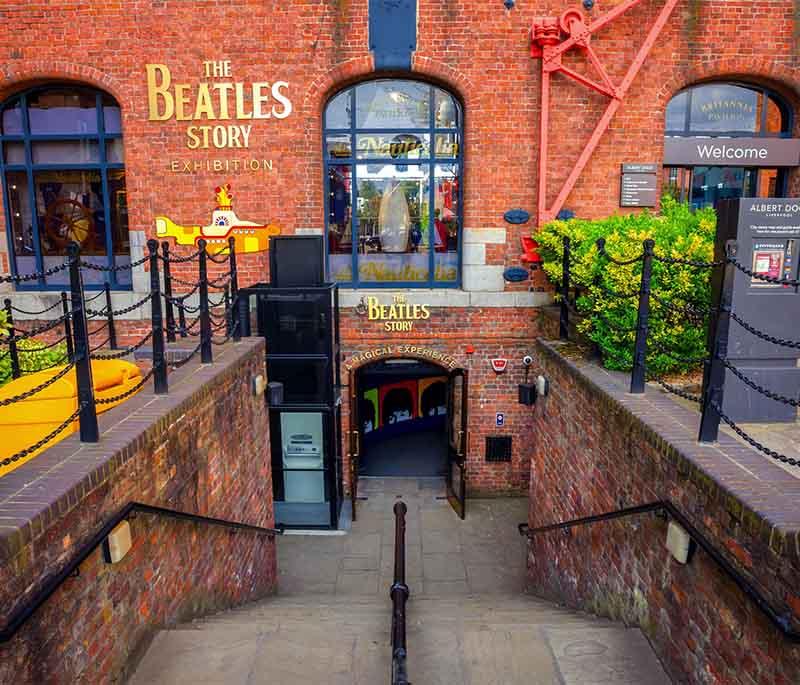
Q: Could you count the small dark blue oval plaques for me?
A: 3